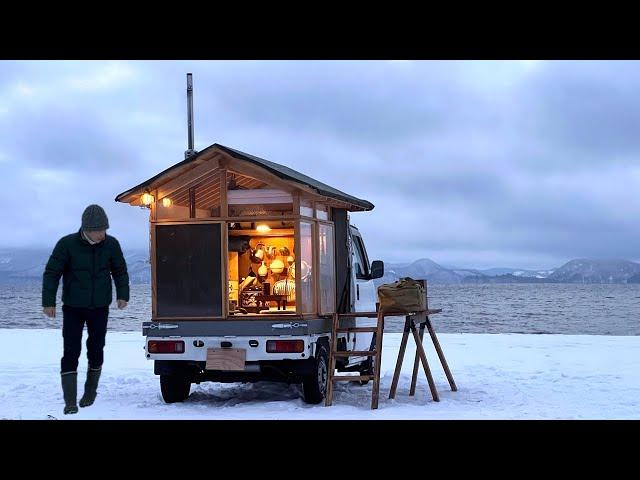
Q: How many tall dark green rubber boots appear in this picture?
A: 2